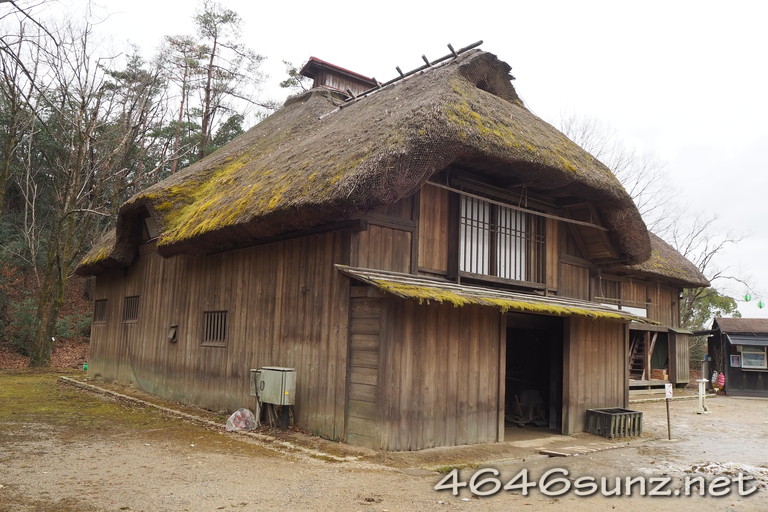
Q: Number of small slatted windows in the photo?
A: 3